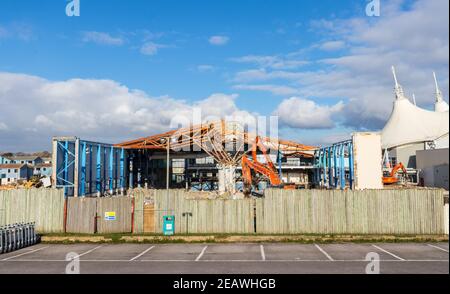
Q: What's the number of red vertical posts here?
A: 2